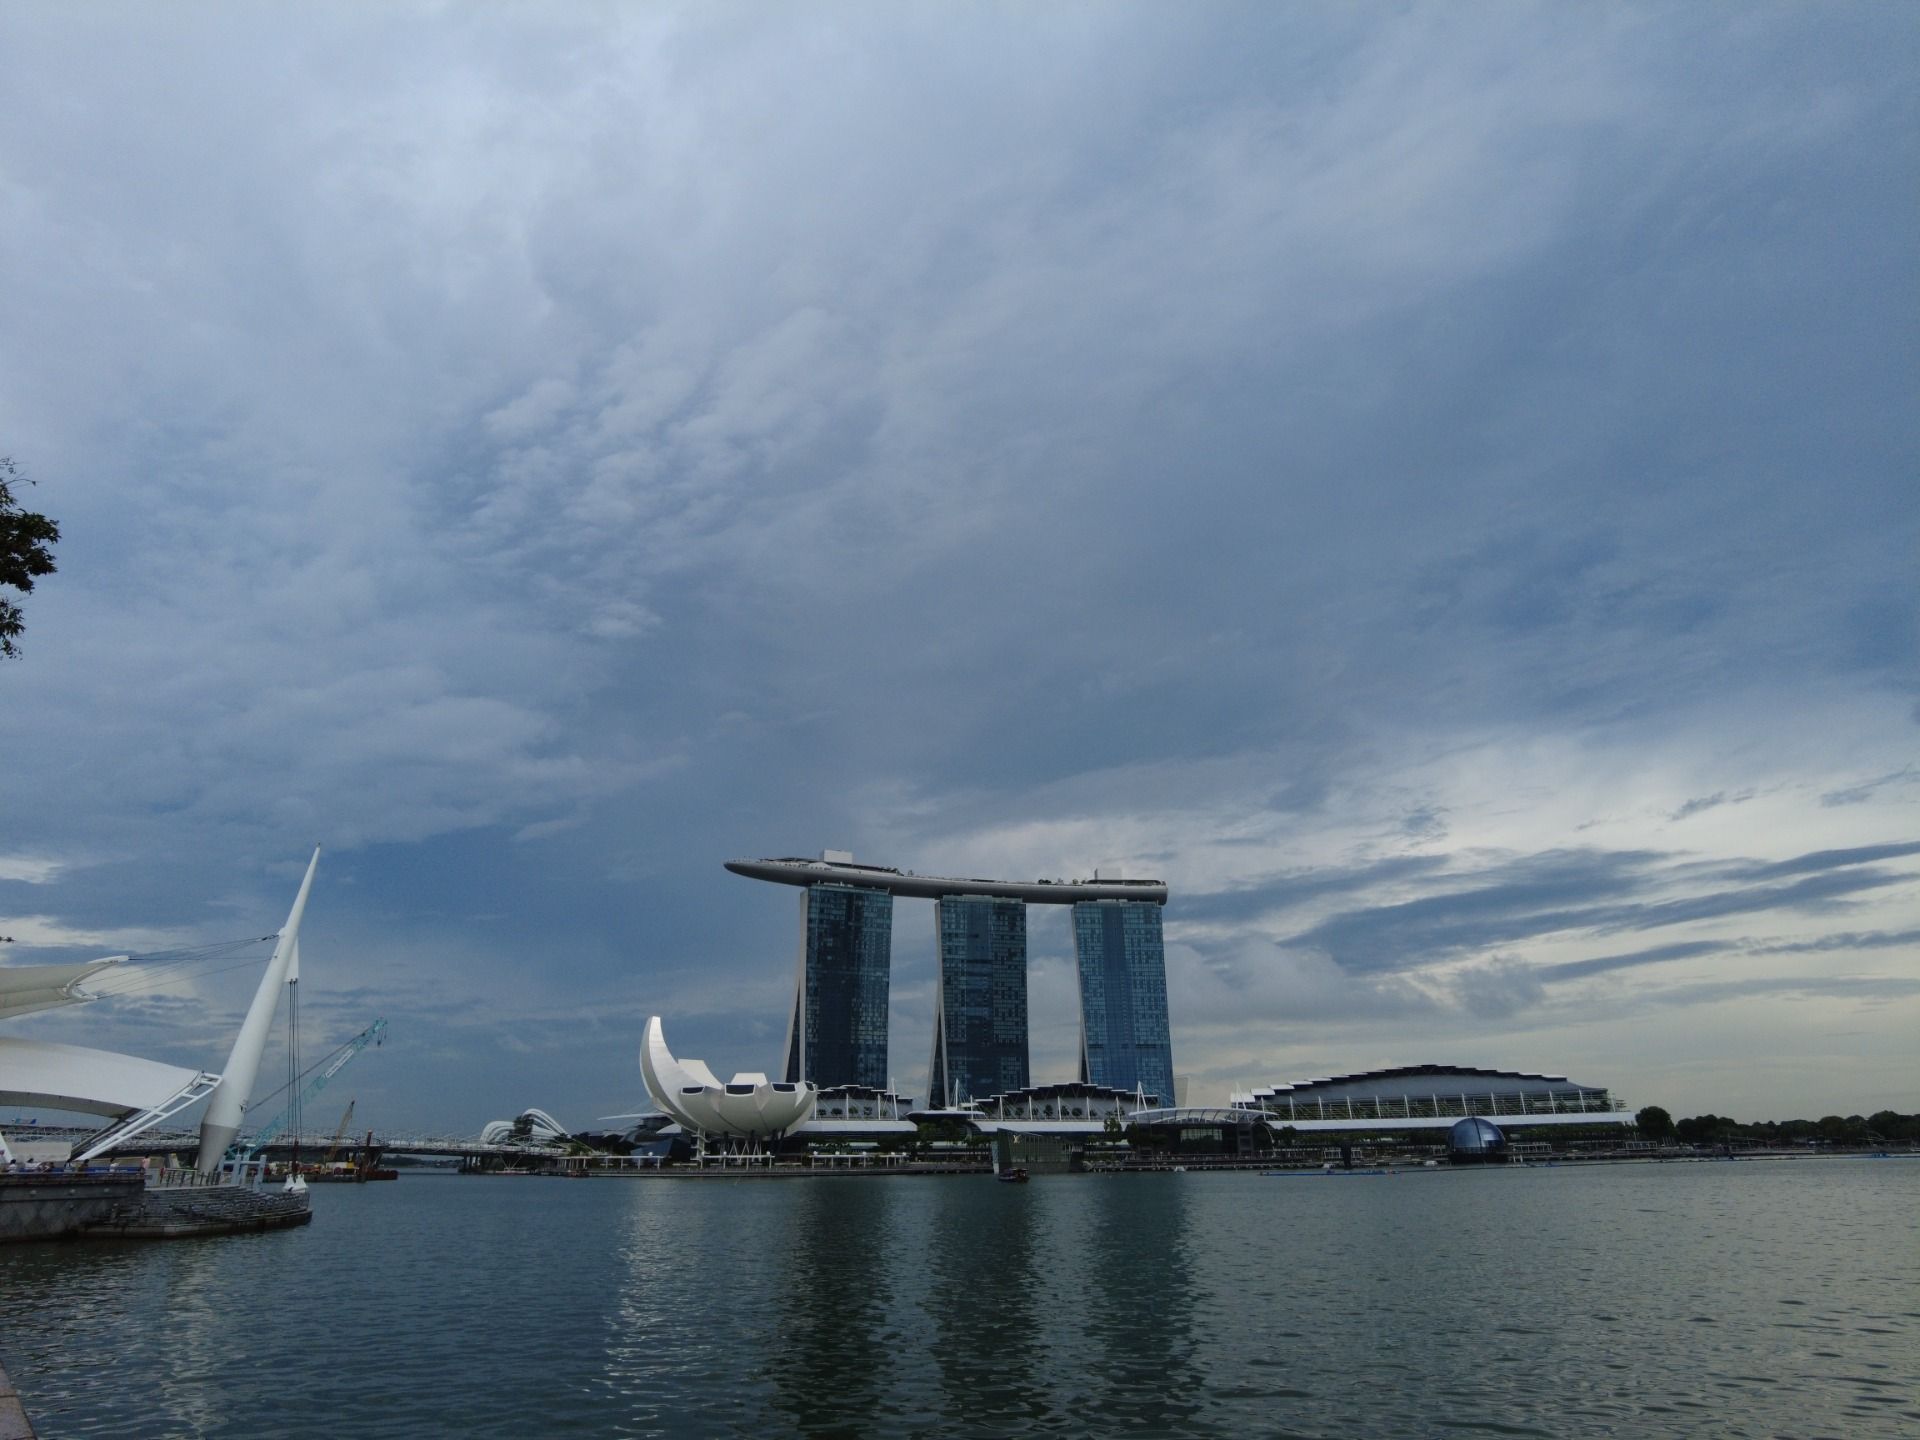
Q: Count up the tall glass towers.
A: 3